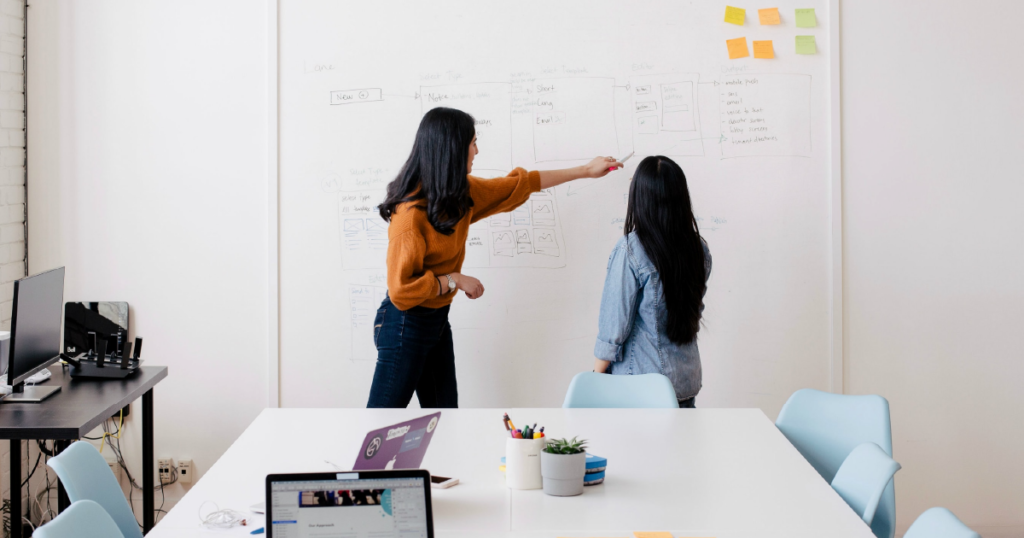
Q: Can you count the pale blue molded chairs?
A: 6